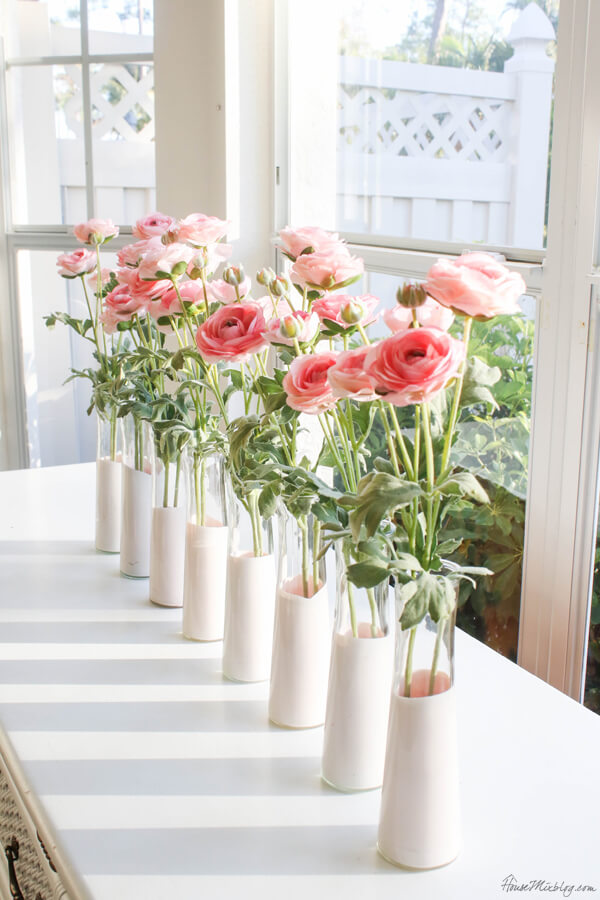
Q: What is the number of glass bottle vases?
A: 8